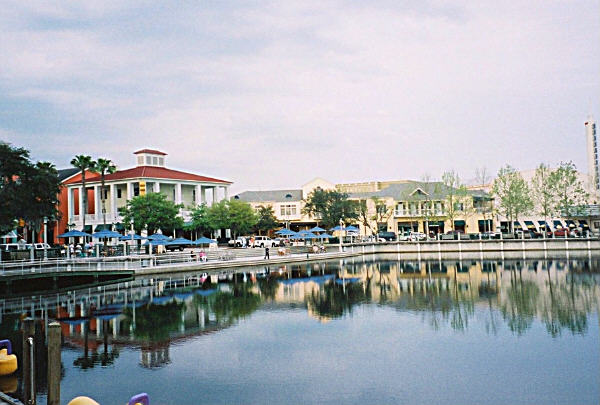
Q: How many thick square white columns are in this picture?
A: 10